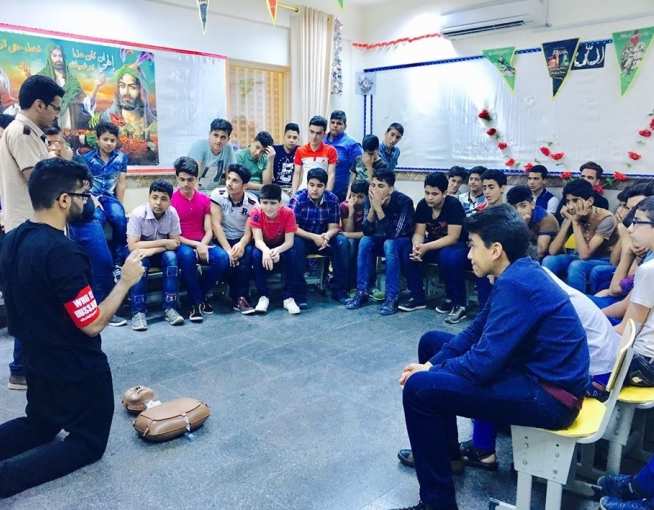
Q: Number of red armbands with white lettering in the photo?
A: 1